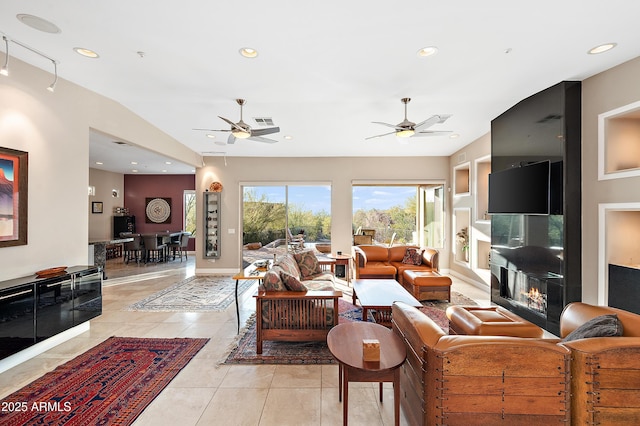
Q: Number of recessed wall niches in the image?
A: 6